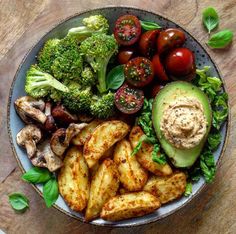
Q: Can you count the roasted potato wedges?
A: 8